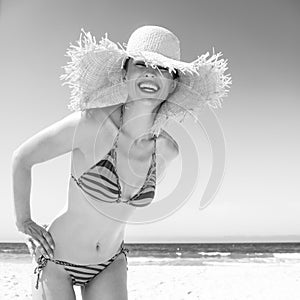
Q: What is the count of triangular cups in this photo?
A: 2